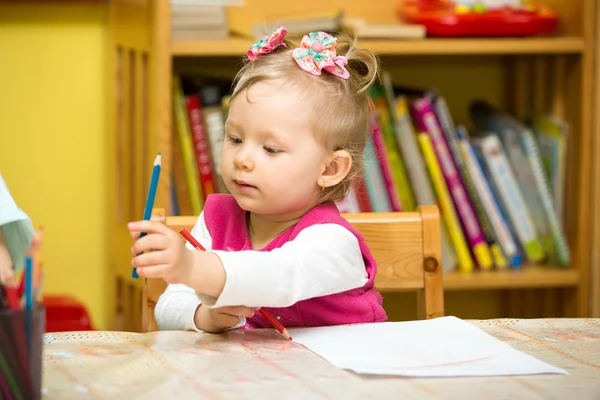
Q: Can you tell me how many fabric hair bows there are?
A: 2